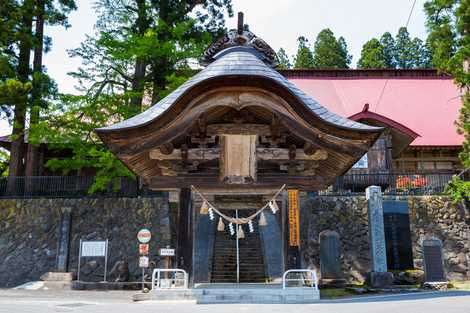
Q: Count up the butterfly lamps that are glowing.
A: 0